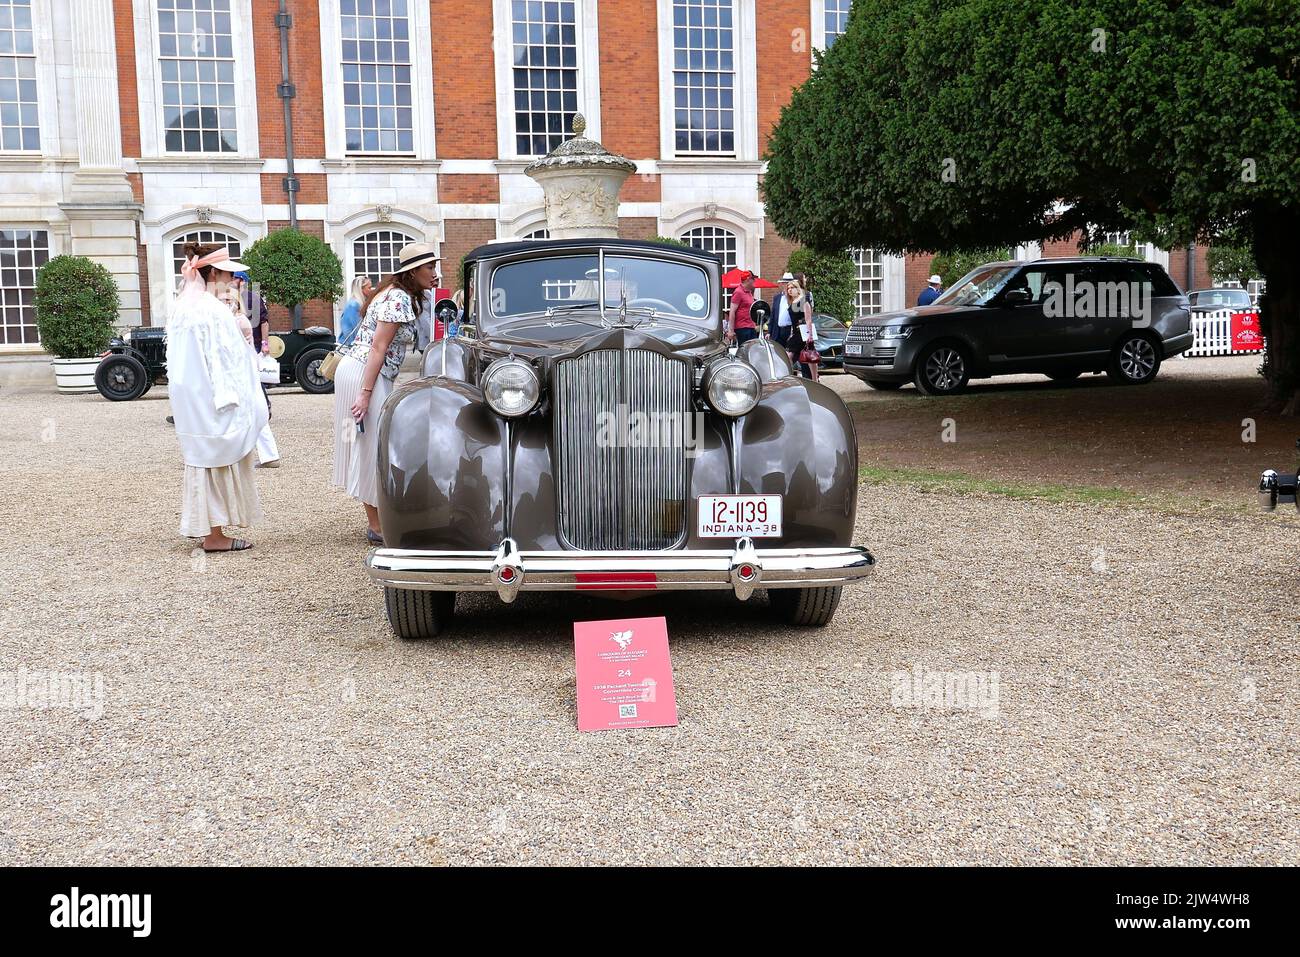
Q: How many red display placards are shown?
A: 1